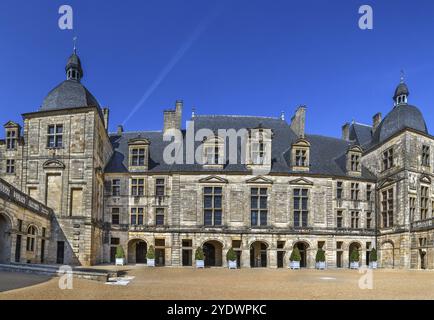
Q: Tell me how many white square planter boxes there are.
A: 8